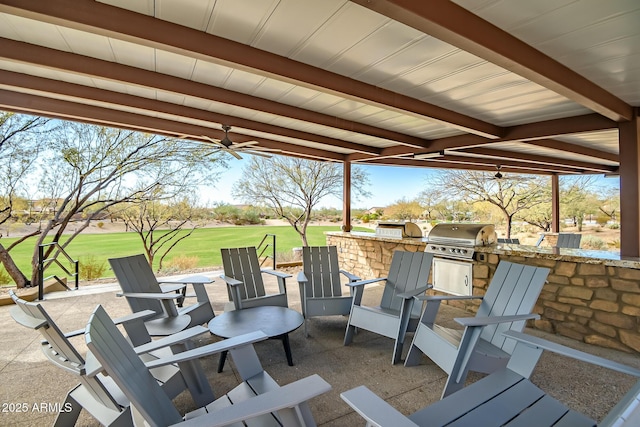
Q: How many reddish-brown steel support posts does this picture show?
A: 3